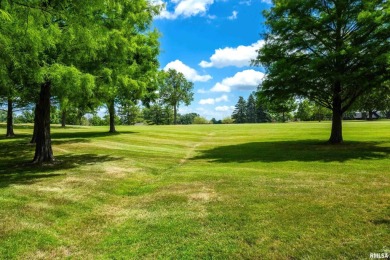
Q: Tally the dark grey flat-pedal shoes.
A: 0